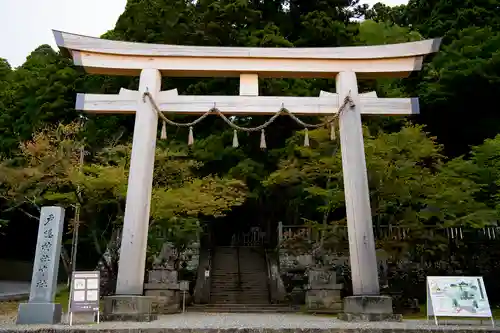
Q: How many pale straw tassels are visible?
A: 6